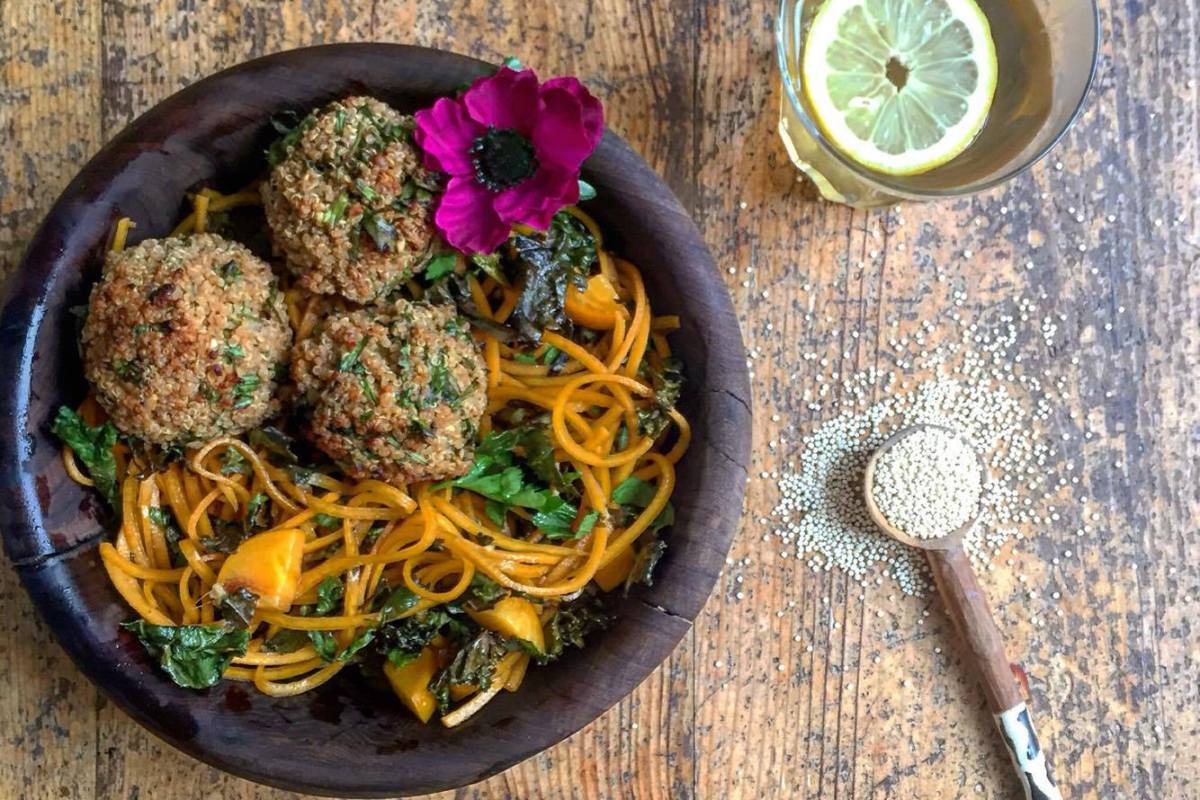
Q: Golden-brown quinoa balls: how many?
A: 3